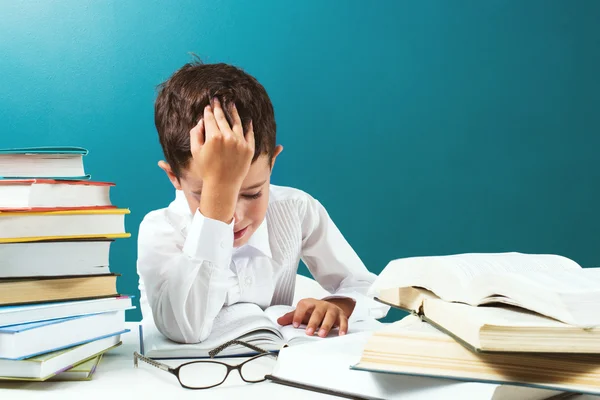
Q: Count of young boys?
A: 1